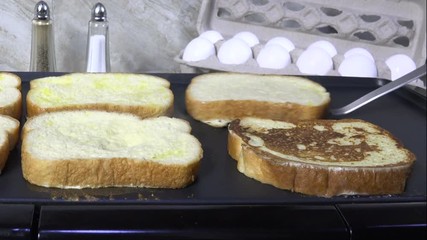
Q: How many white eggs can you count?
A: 11